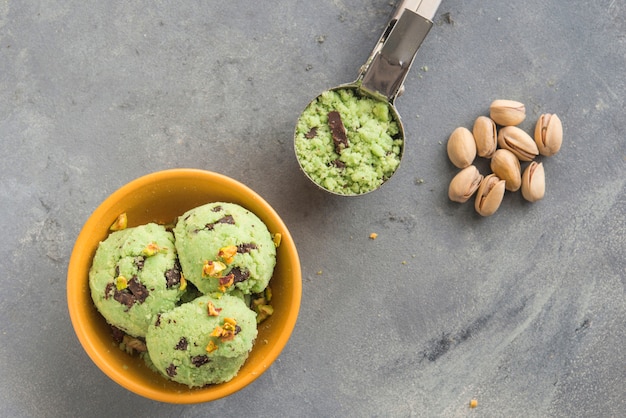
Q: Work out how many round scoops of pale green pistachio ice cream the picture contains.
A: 3